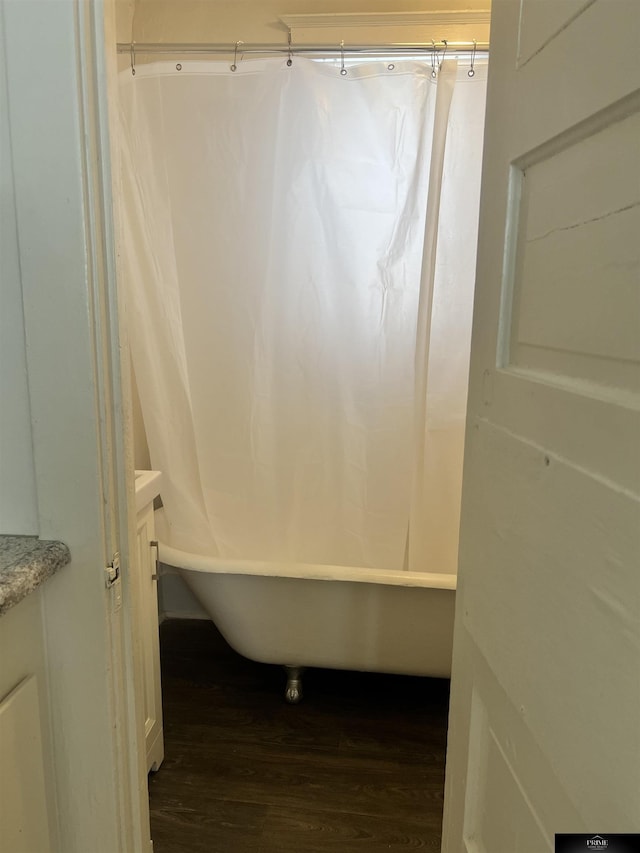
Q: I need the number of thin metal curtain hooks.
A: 7